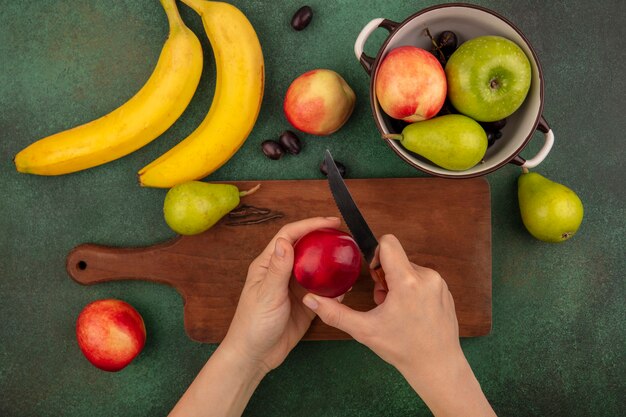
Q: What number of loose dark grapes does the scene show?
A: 4